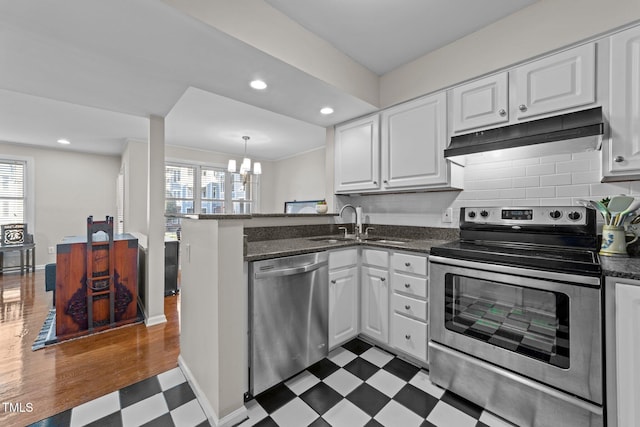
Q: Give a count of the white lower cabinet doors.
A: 3